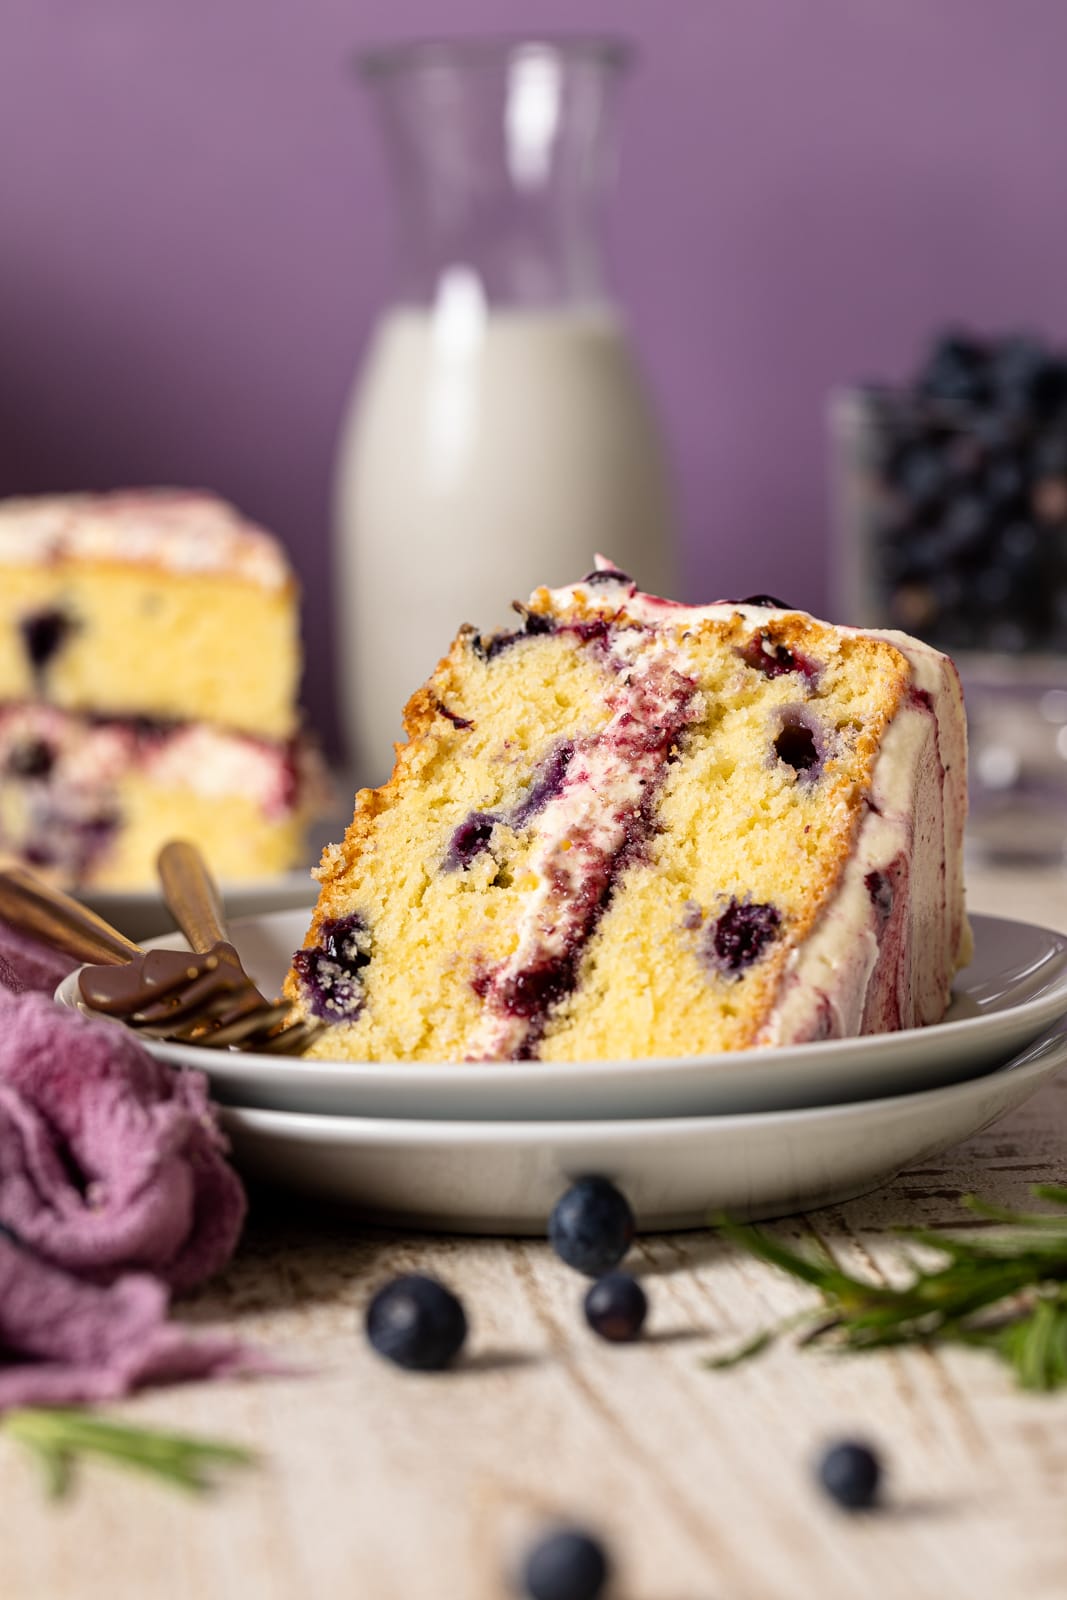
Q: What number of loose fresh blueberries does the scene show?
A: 5